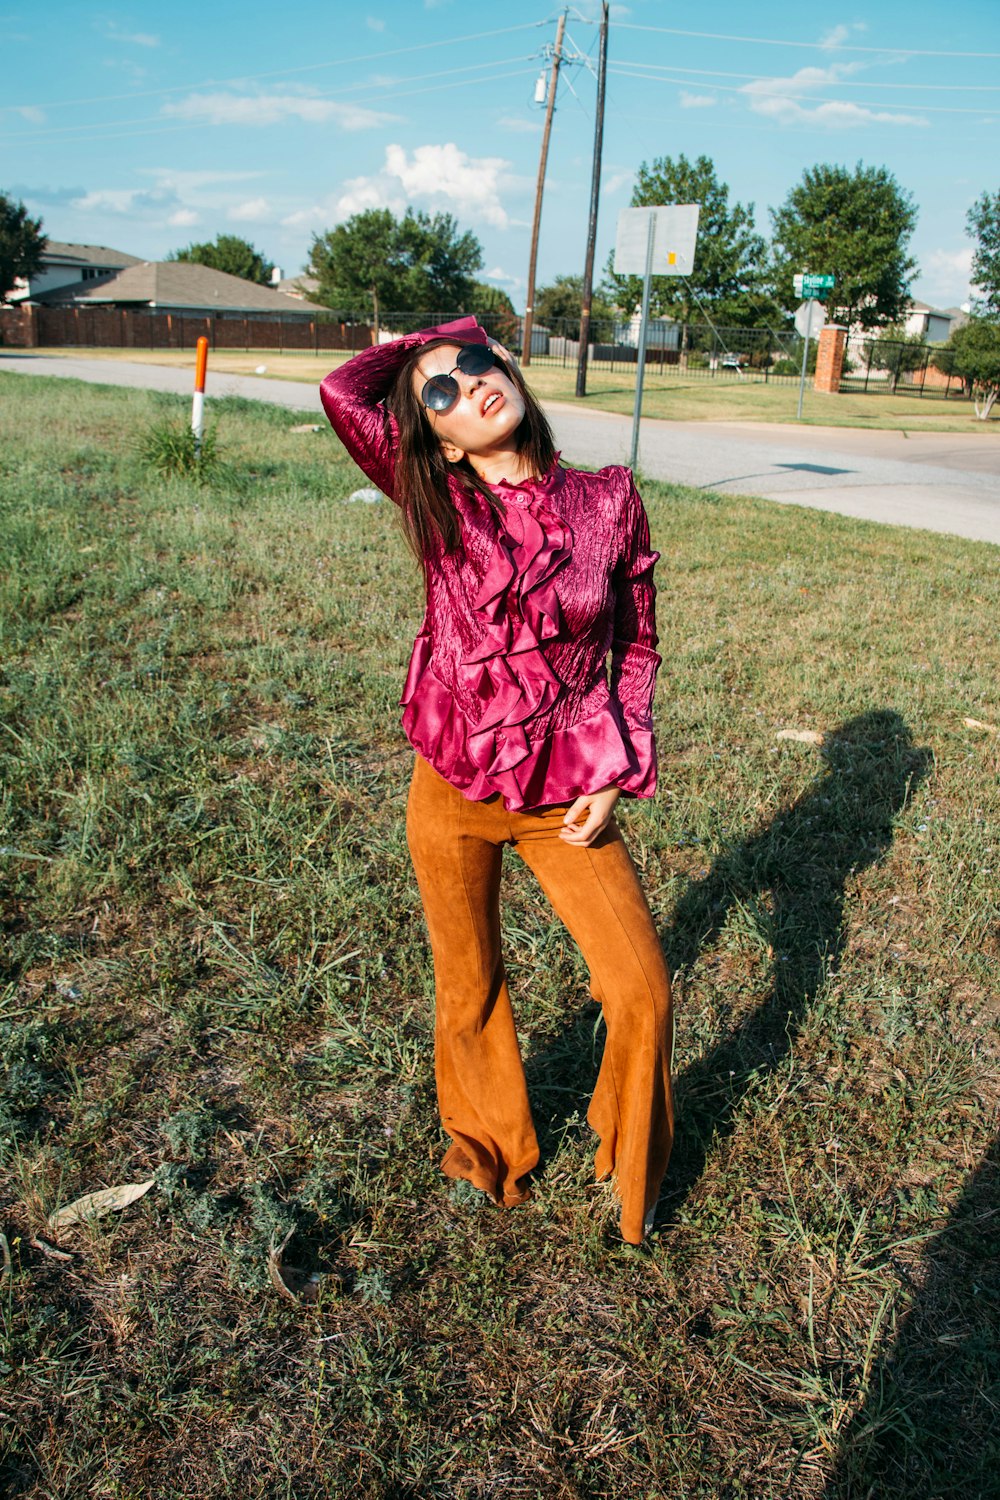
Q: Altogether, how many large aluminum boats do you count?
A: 0